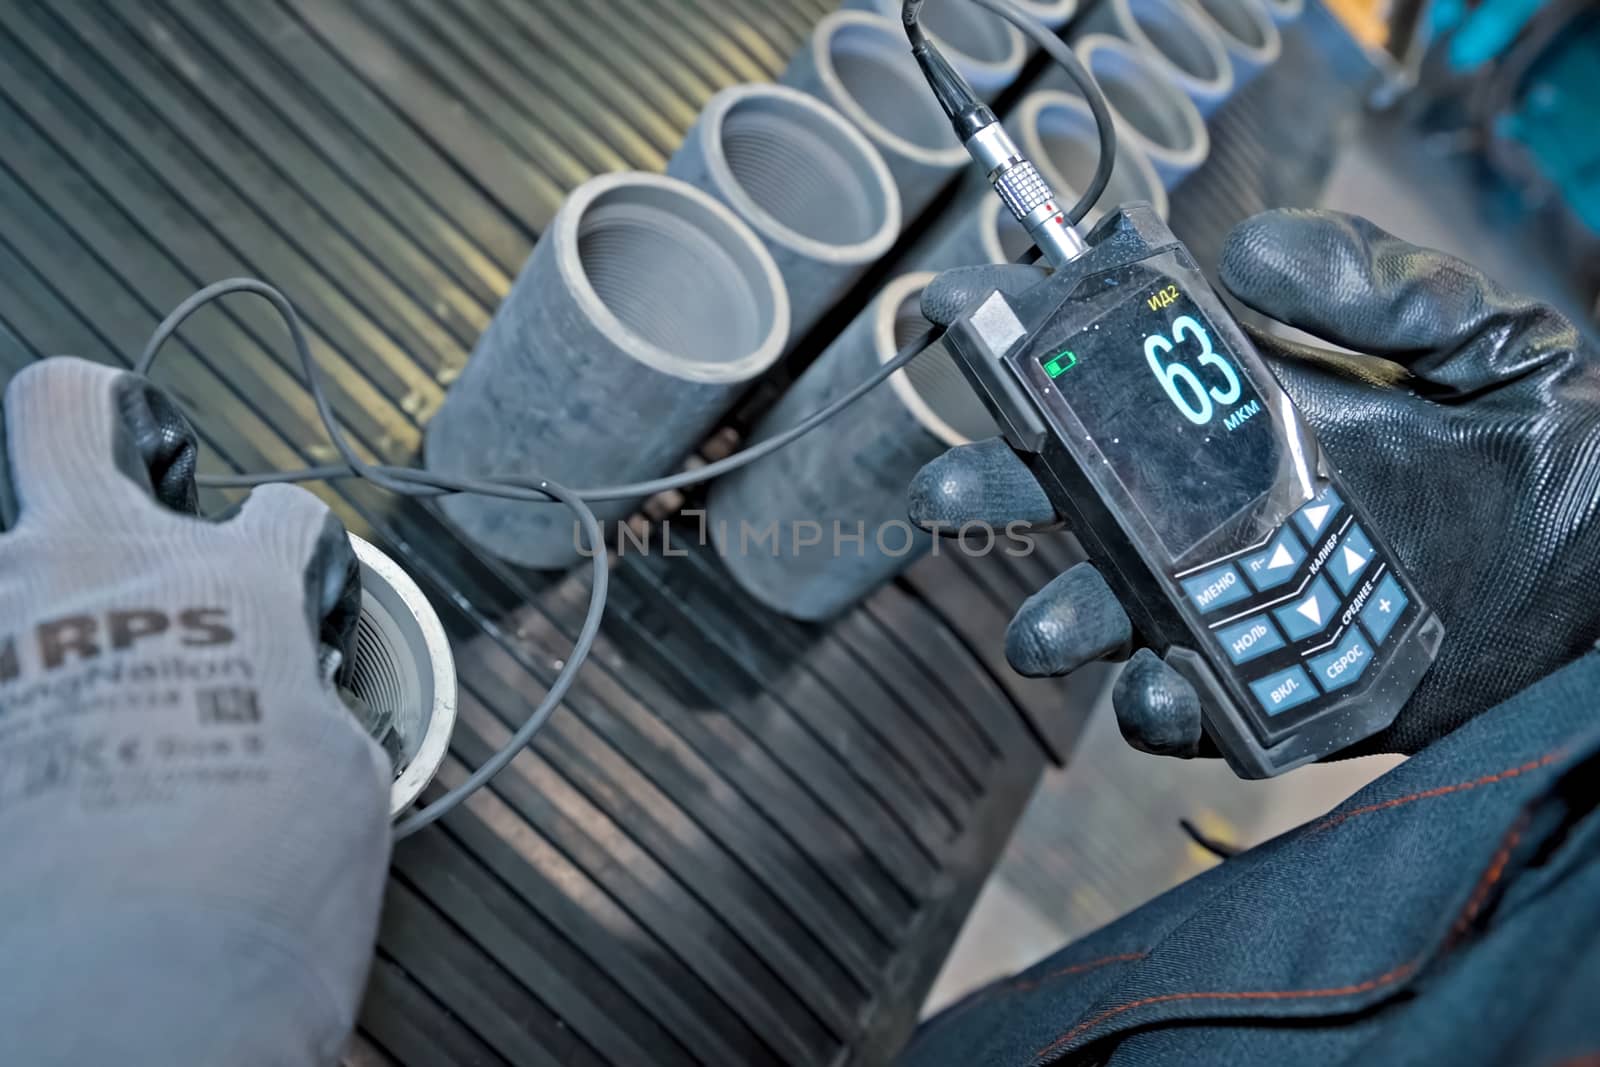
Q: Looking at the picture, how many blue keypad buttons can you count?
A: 9